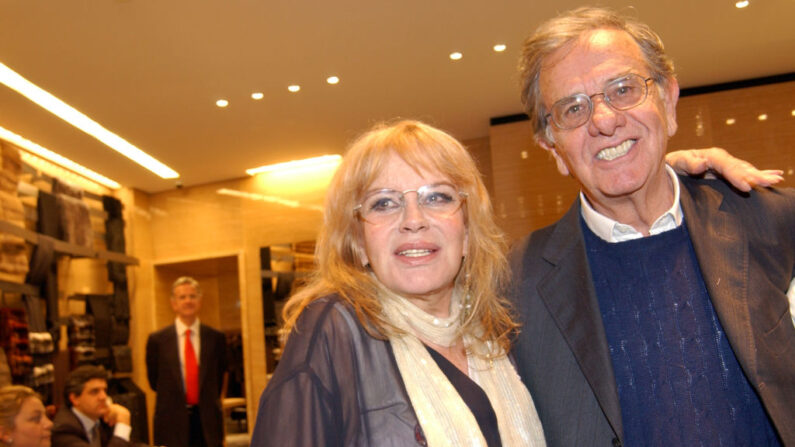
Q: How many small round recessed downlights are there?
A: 7